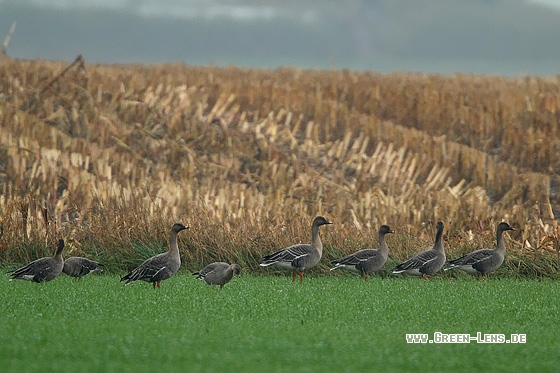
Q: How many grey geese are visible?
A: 8